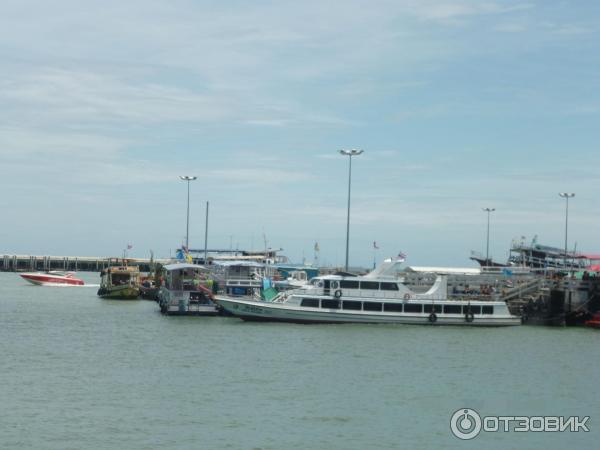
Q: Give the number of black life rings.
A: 3